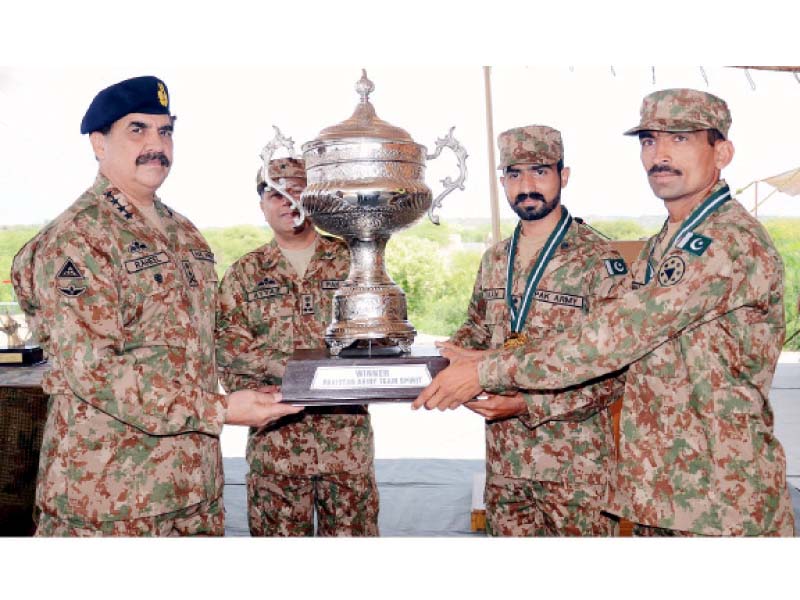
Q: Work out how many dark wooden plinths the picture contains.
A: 2